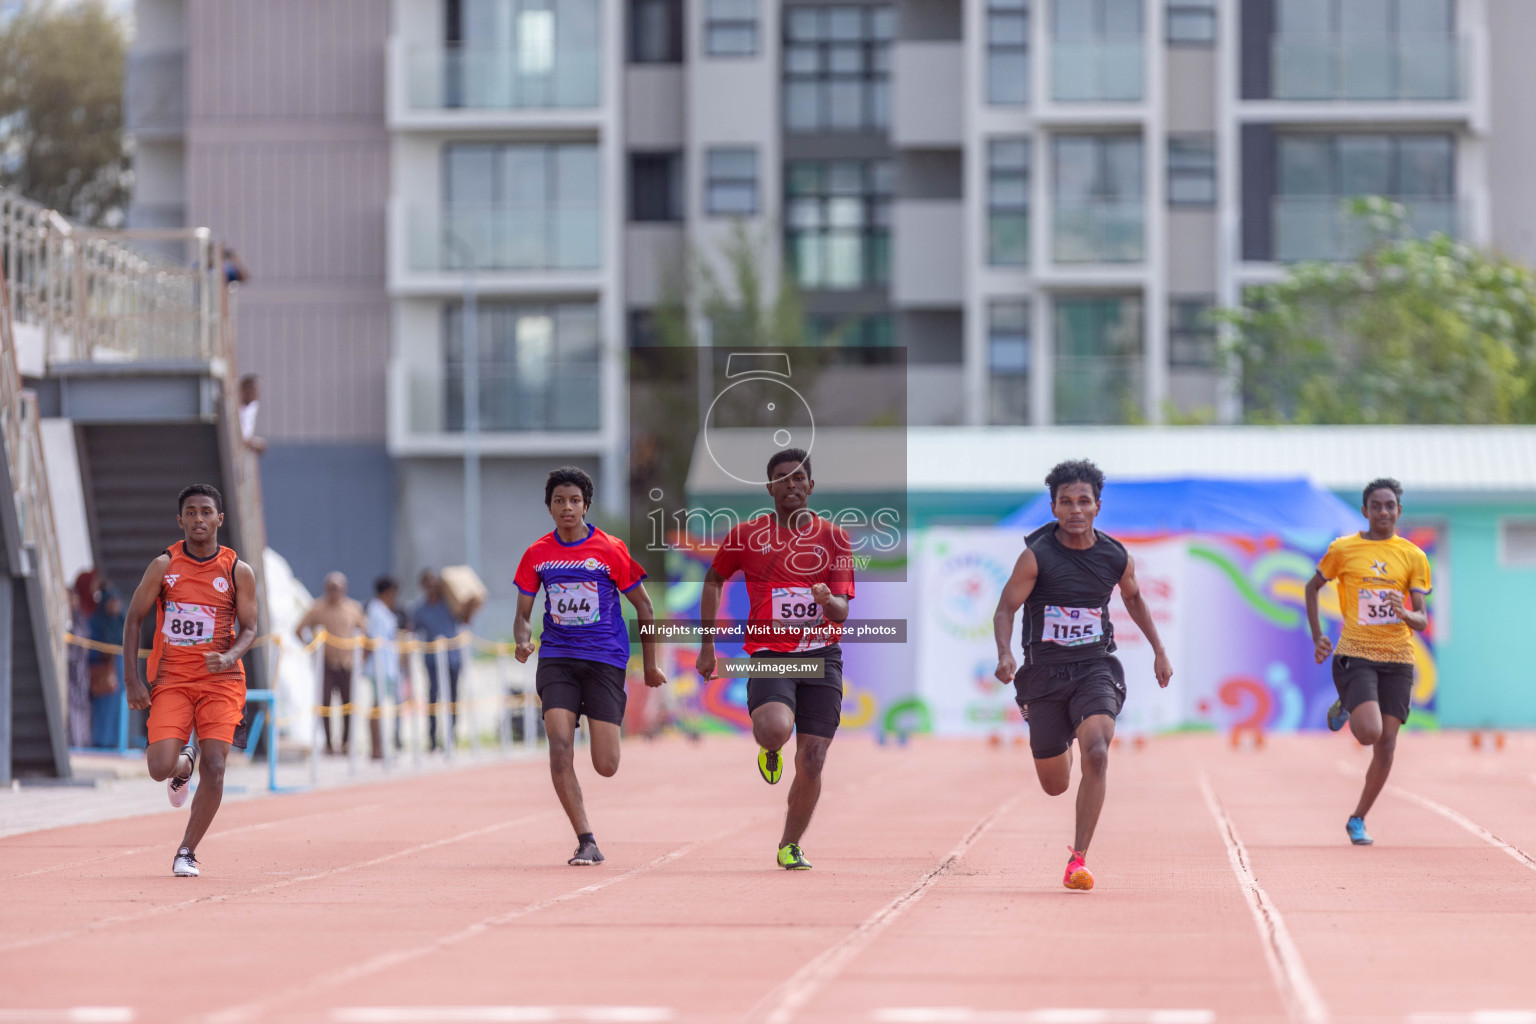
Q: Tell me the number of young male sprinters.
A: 5